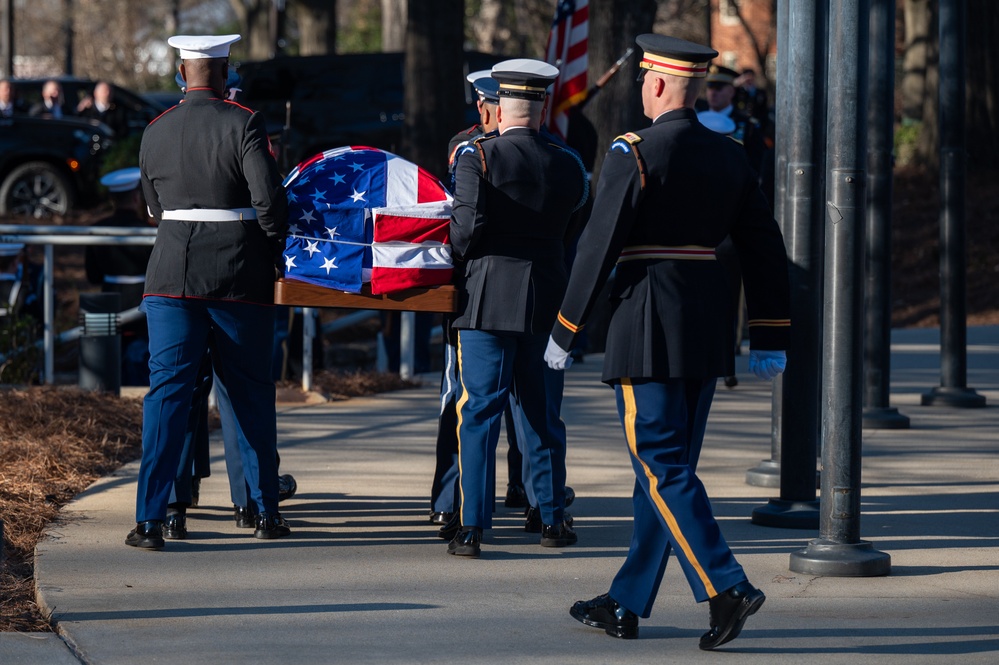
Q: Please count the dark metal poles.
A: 5